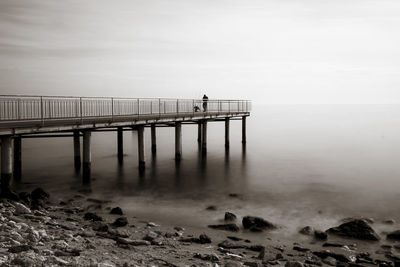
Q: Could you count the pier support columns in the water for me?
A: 12